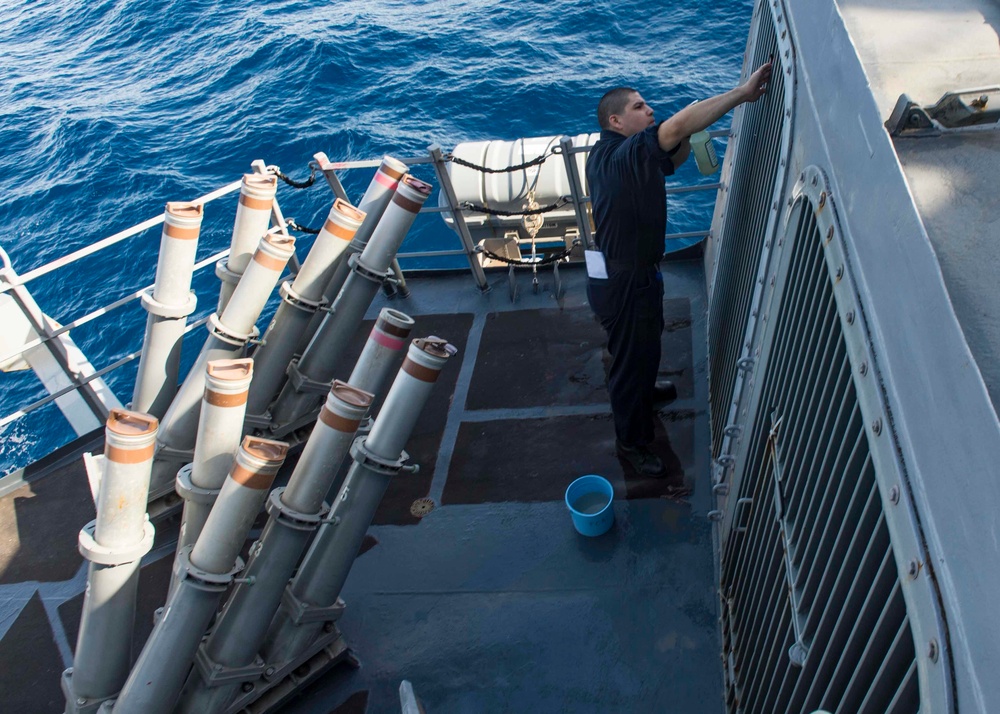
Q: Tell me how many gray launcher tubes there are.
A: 12